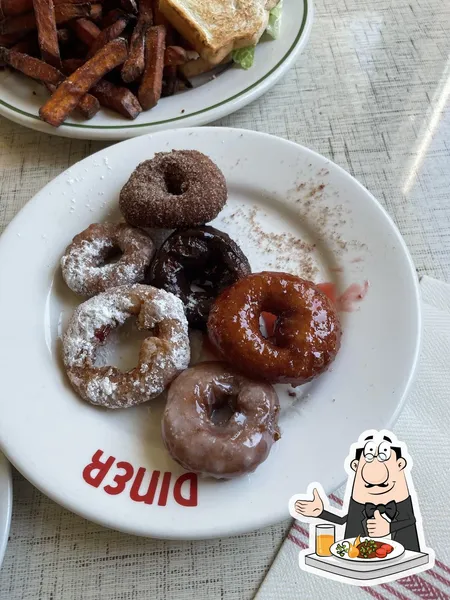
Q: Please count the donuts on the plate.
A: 6